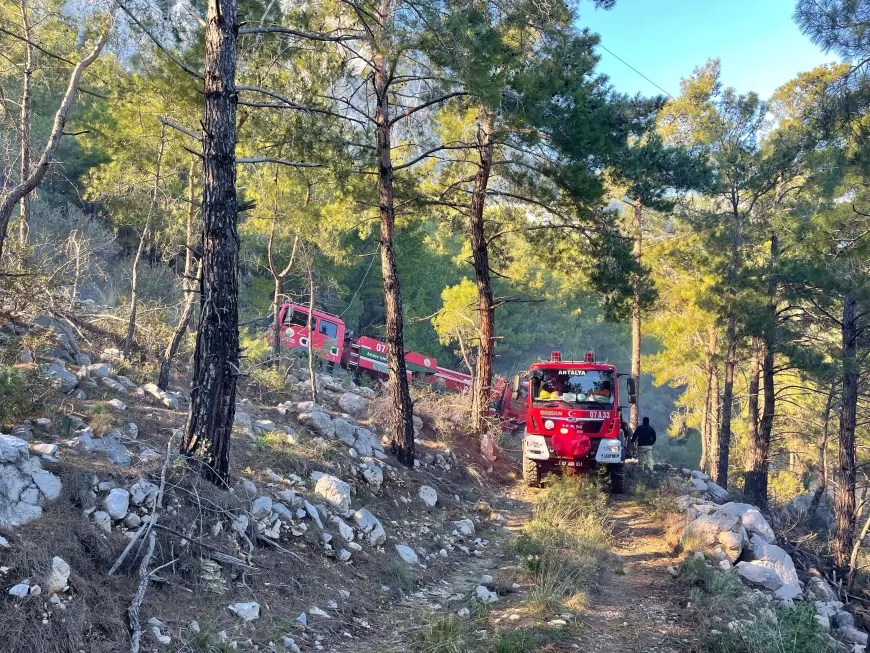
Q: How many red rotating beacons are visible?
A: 2